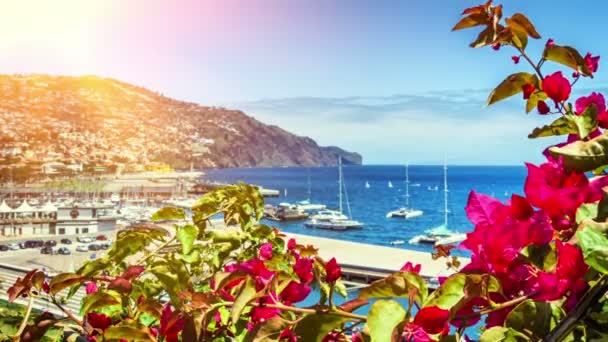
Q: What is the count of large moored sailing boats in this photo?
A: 4